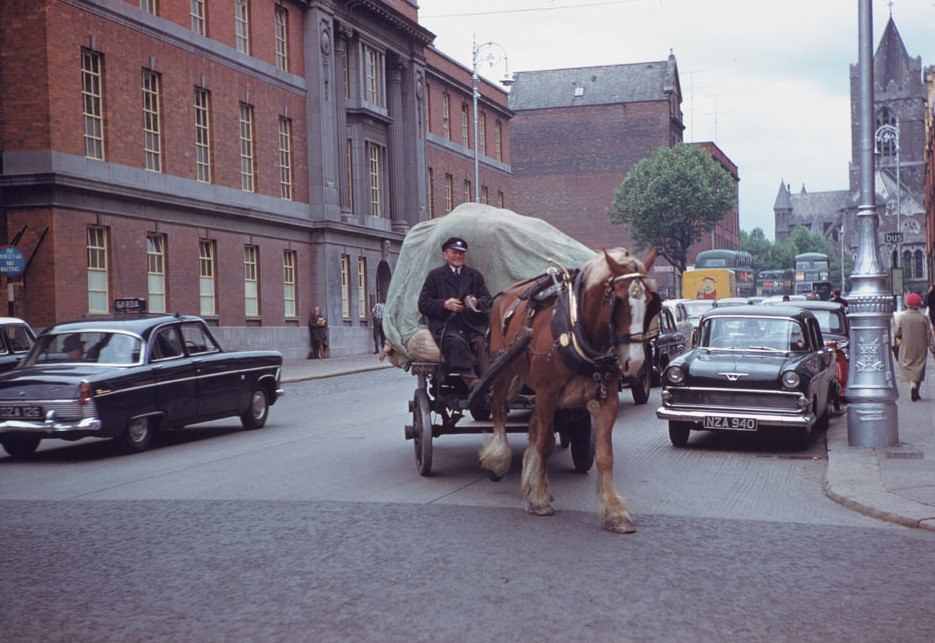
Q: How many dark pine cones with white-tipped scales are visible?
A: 0